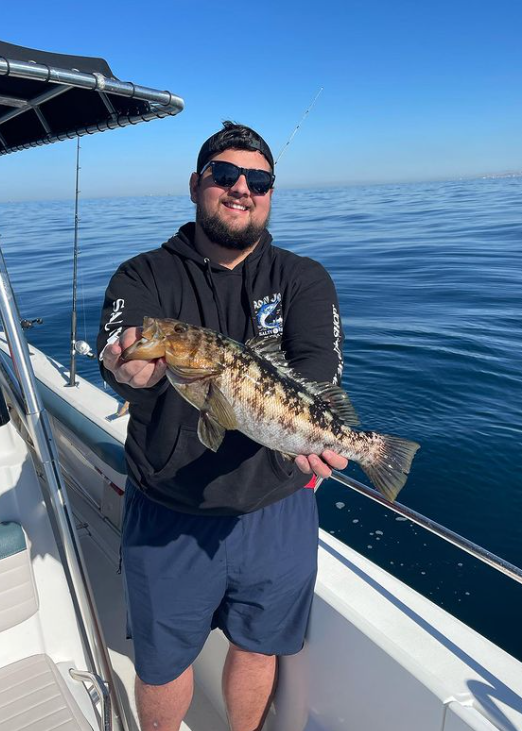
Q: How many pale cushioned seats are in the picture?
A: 2